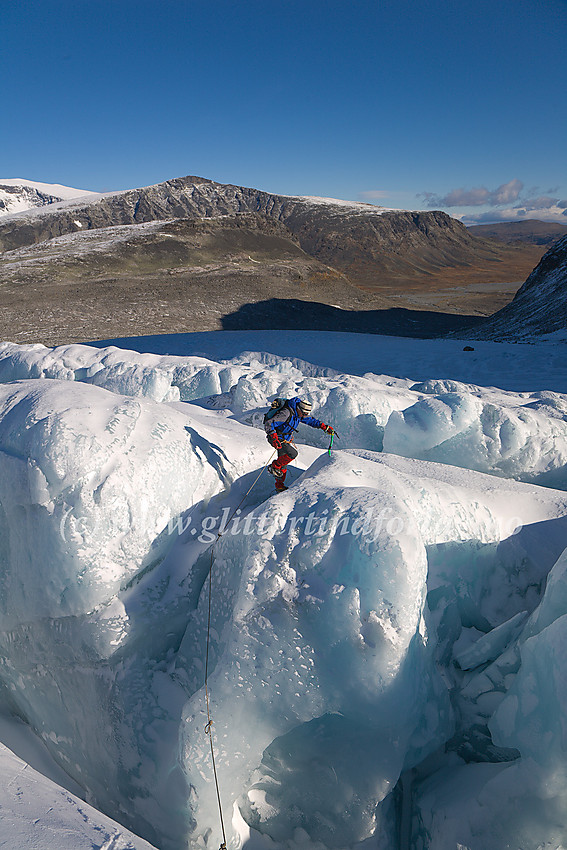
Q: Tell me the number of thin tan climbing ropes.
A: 1